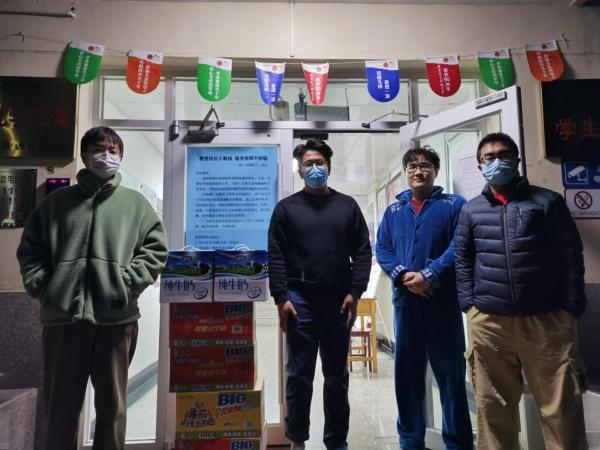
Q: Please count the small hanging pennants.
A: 9